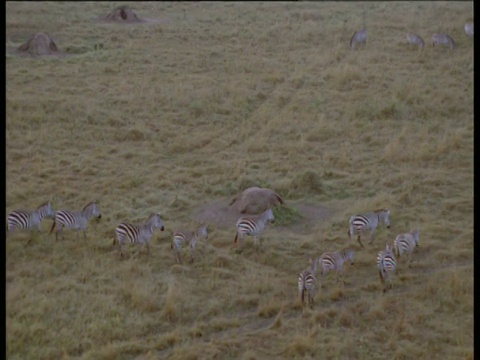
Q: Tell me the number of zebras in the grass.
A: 14